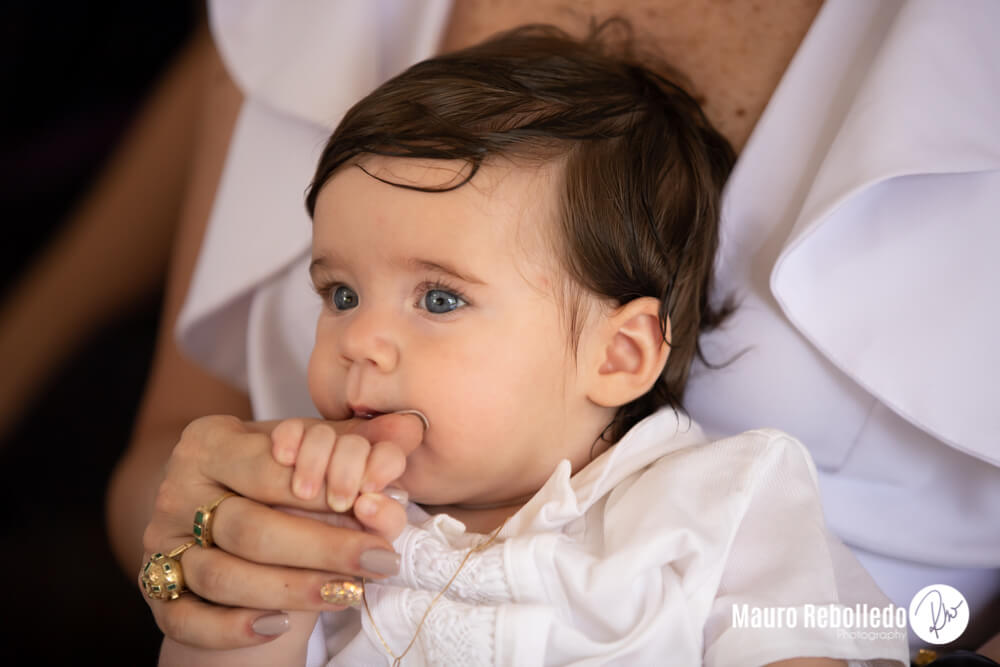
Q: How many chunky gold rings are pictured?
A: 2